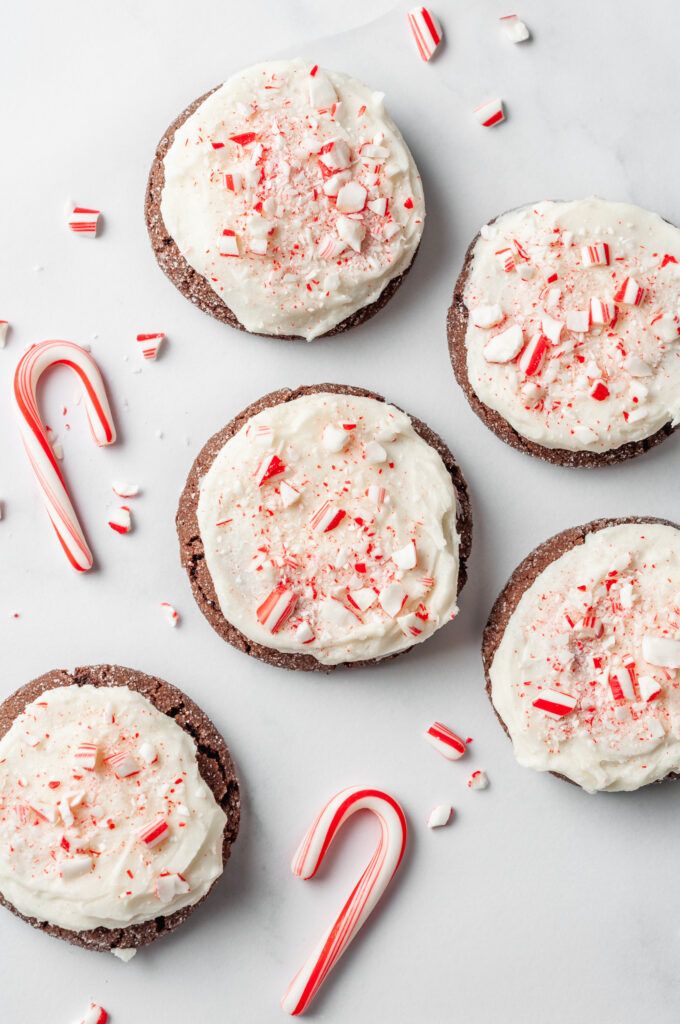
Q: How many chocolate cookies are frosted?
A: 5